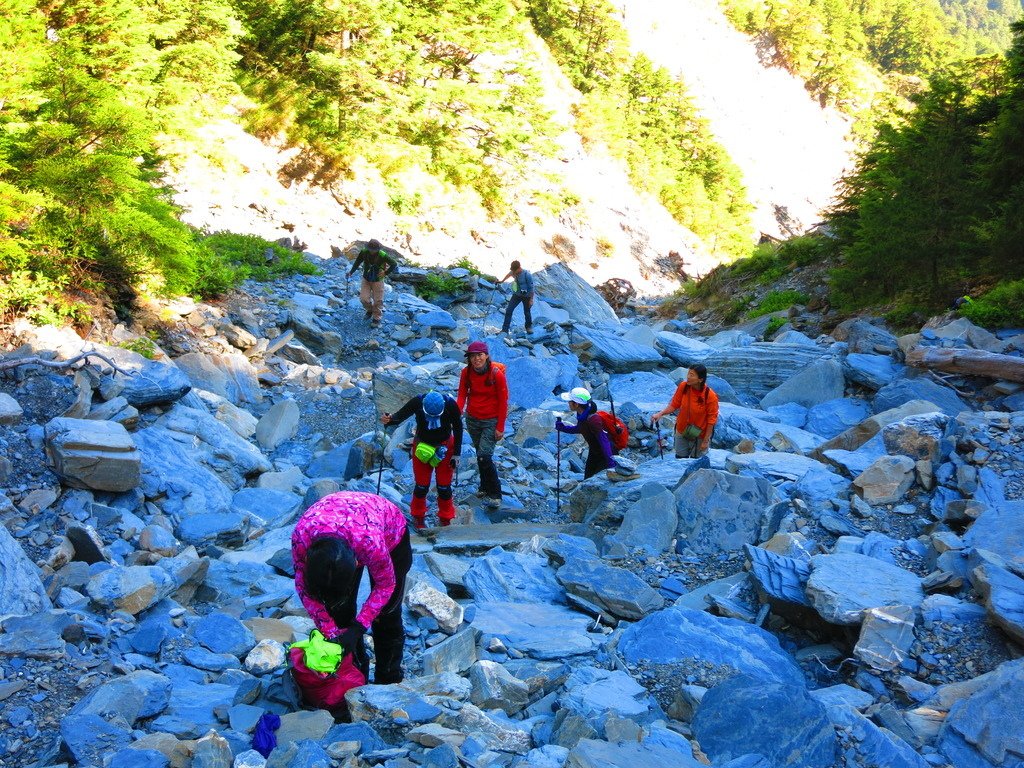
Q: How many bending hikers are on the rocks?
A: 1